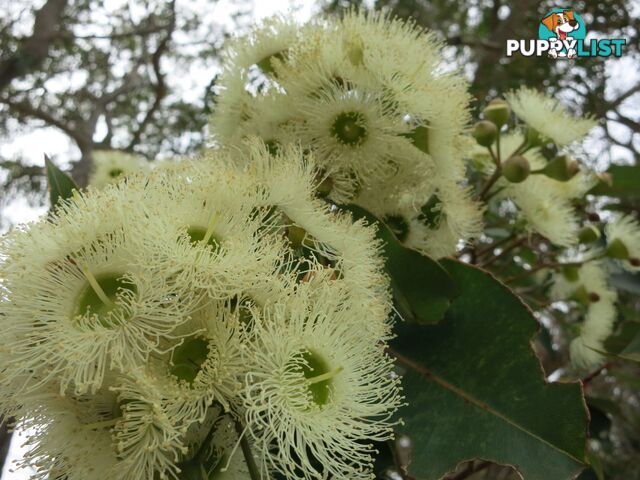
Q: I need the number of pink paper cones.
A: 0